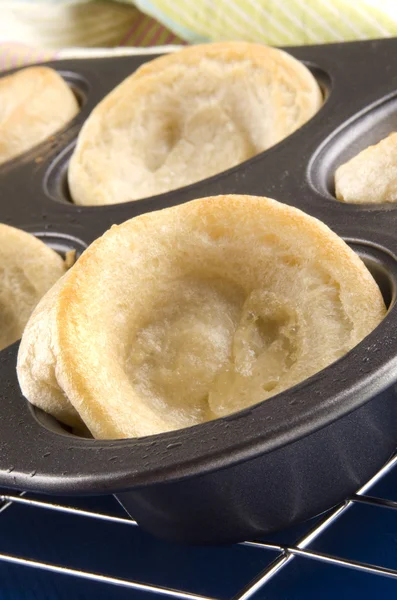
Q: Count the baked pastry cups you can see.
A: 5